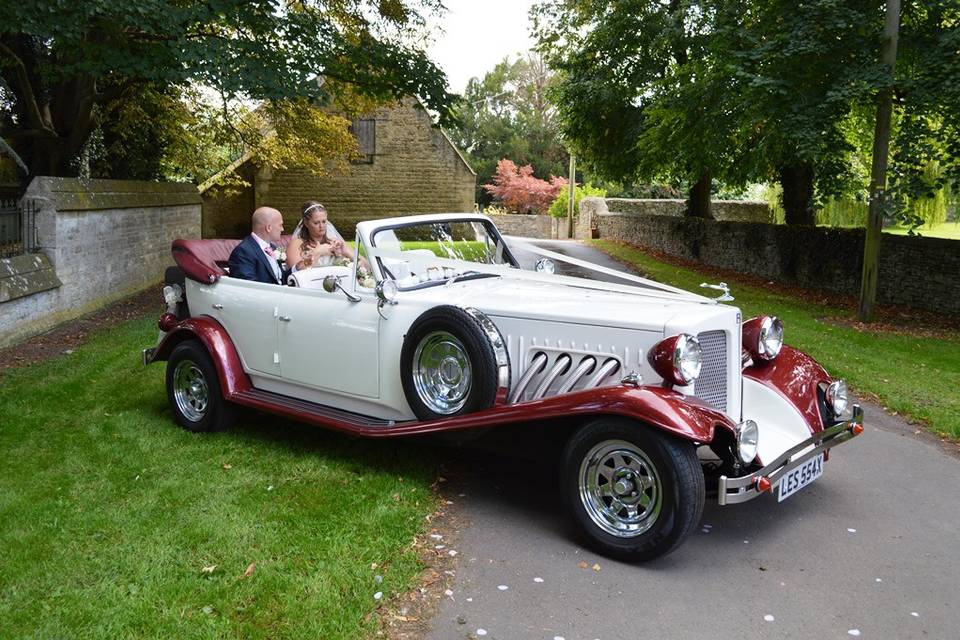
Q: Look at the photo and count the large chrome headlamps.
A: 2